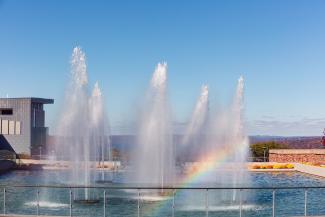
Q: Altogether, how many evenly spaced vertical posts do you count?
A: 10